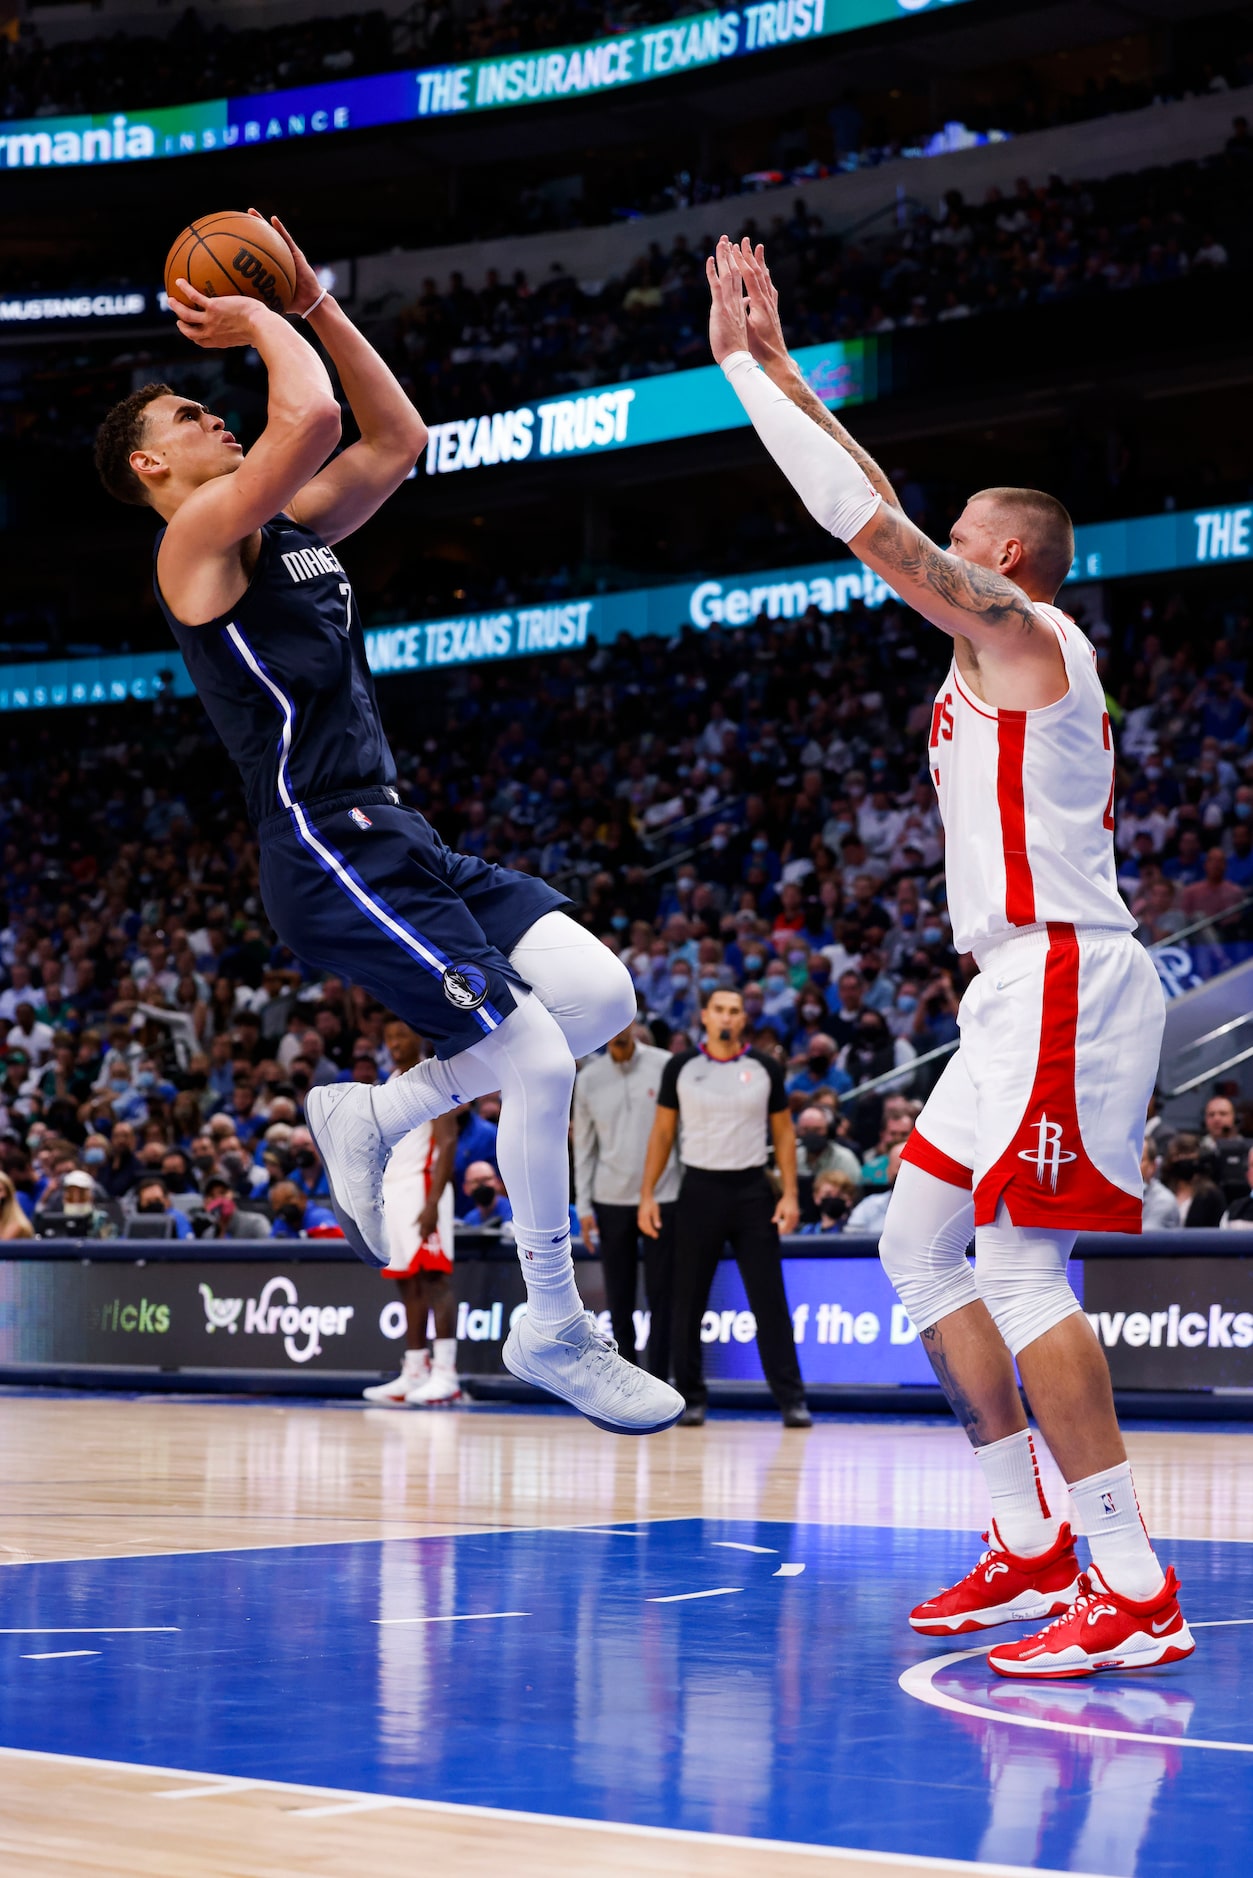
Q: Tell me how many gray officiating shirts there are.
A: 1